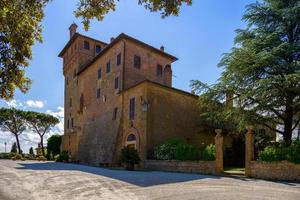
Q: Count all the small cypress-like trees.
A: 2